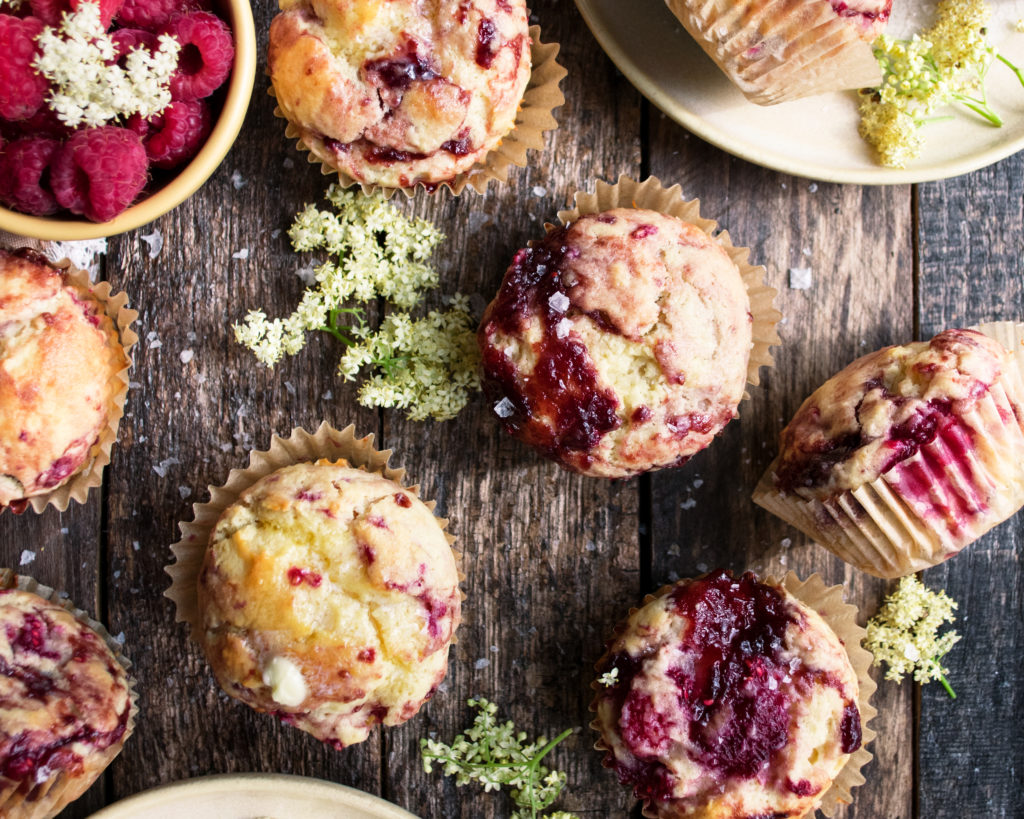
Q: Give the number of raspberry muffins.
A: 8